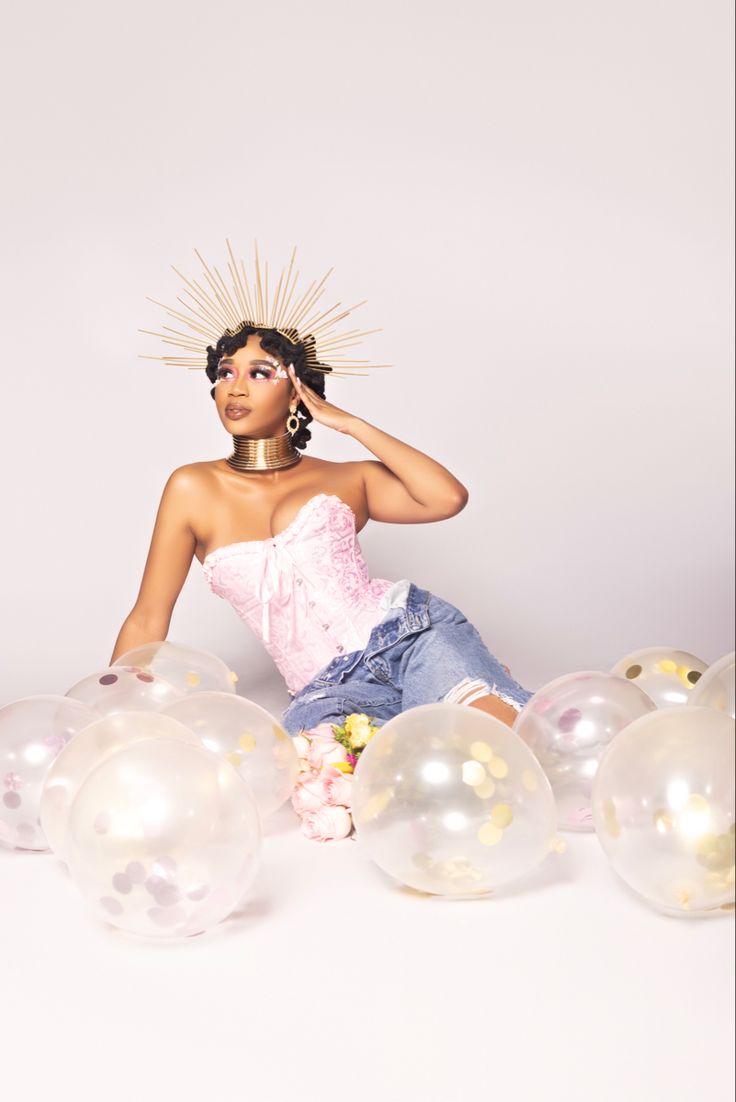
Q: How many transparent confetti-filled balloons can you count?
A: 11